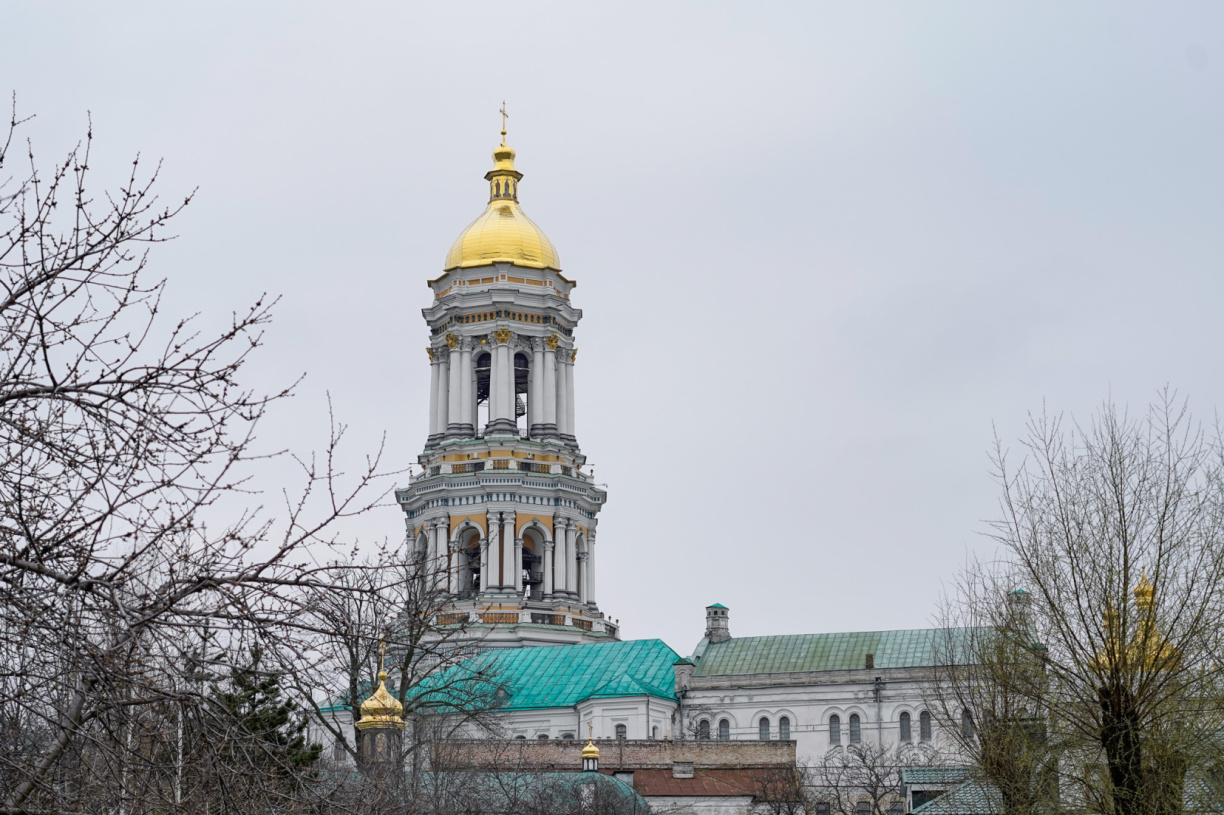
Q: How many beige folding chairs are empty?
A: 0